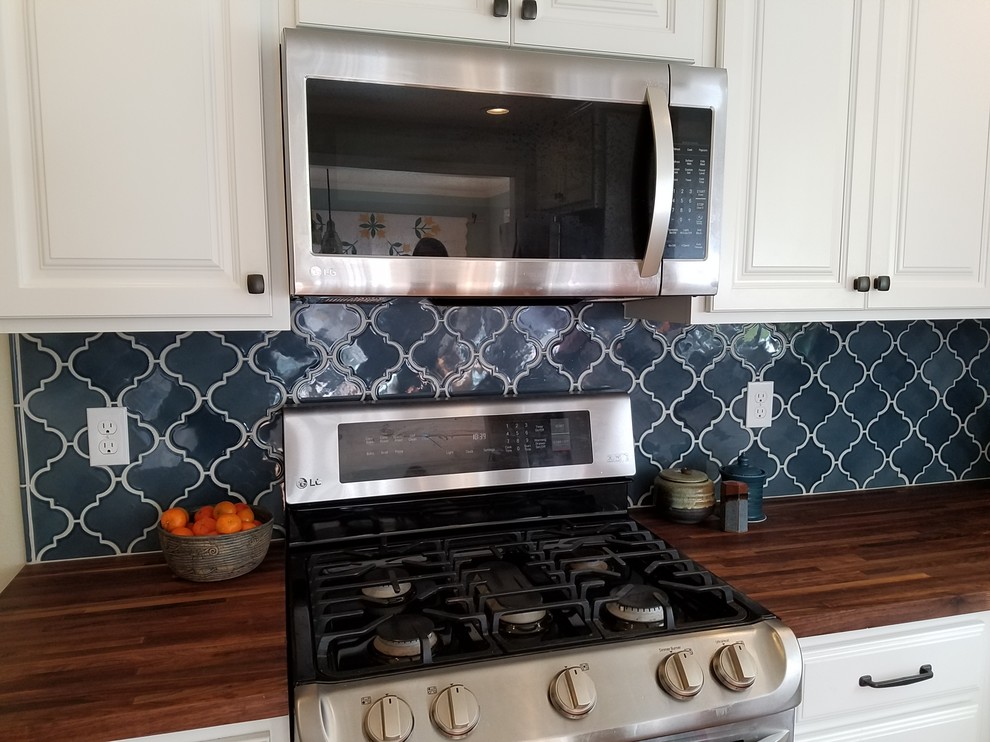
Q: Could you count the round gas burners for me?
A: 4